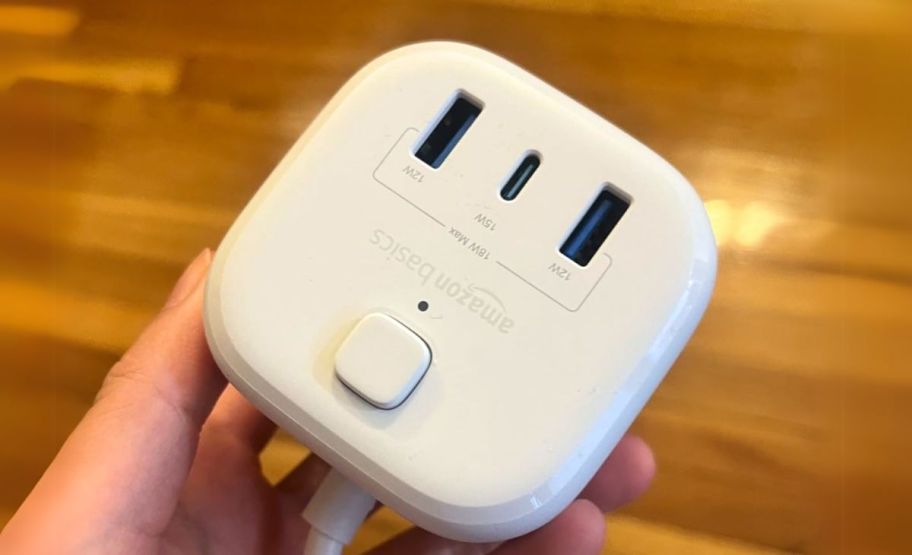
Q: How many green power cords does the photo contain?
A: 0